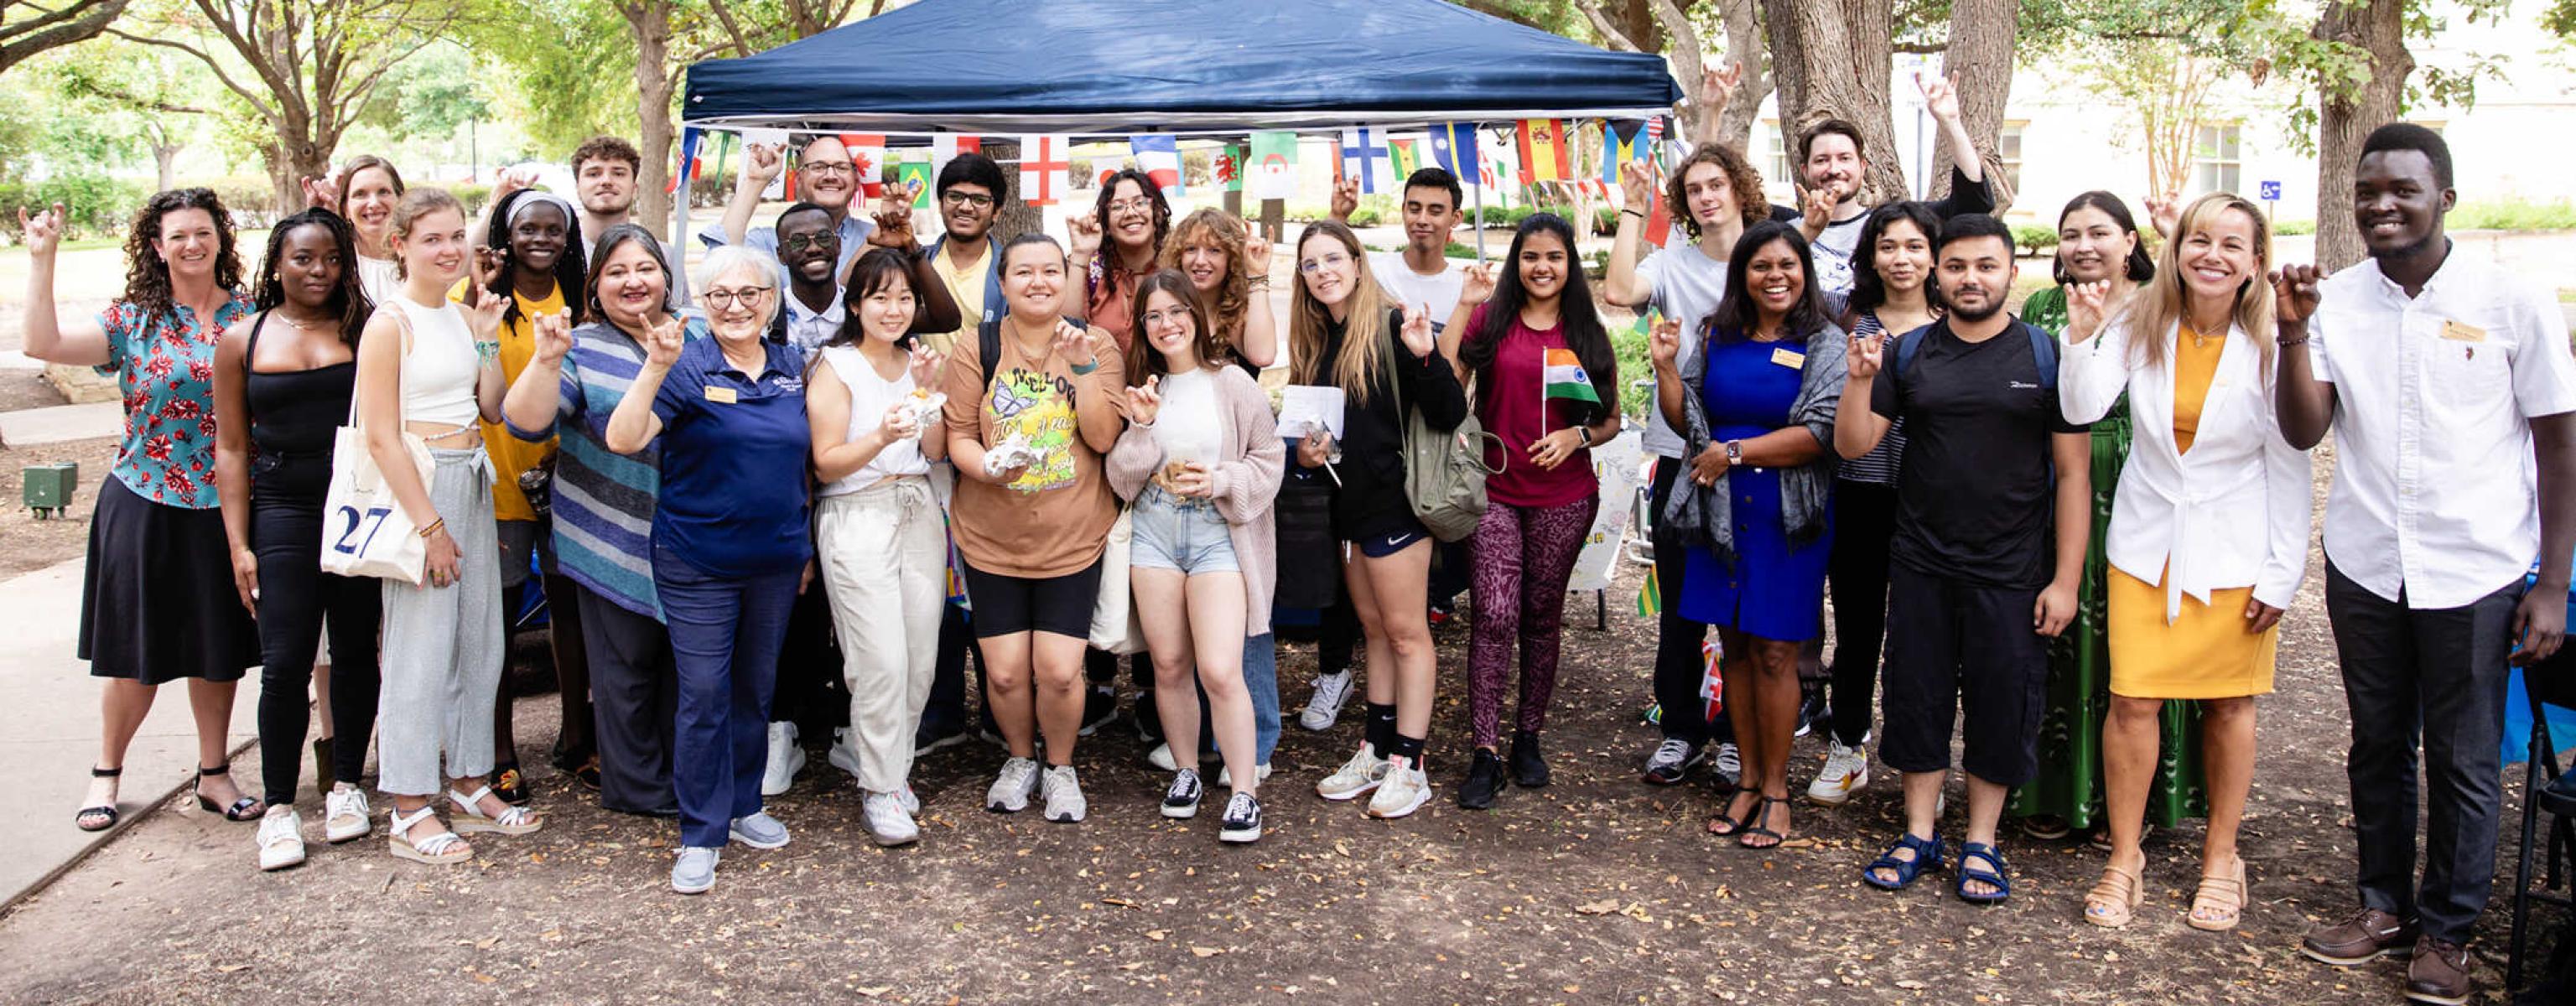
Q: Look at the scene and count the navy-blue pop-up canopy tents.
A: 1